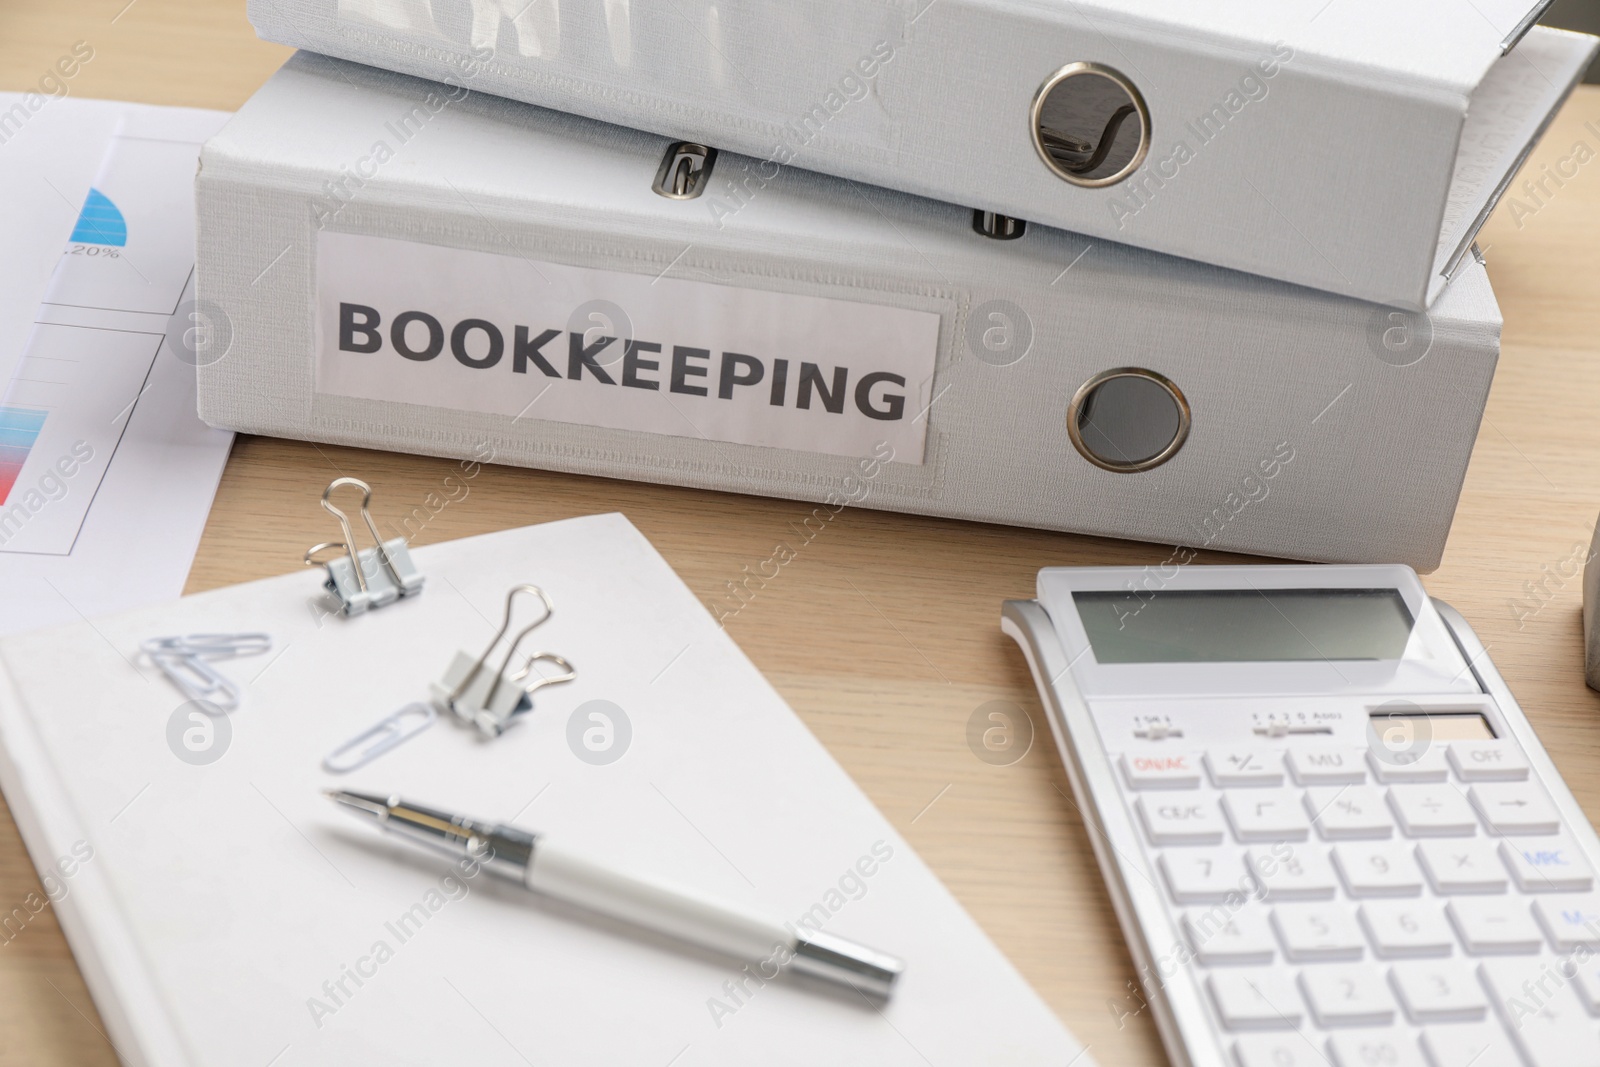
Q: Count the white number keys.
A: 11